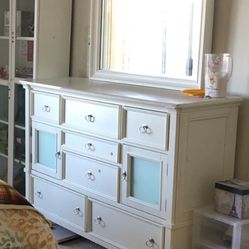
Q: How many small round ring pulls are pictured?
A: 11